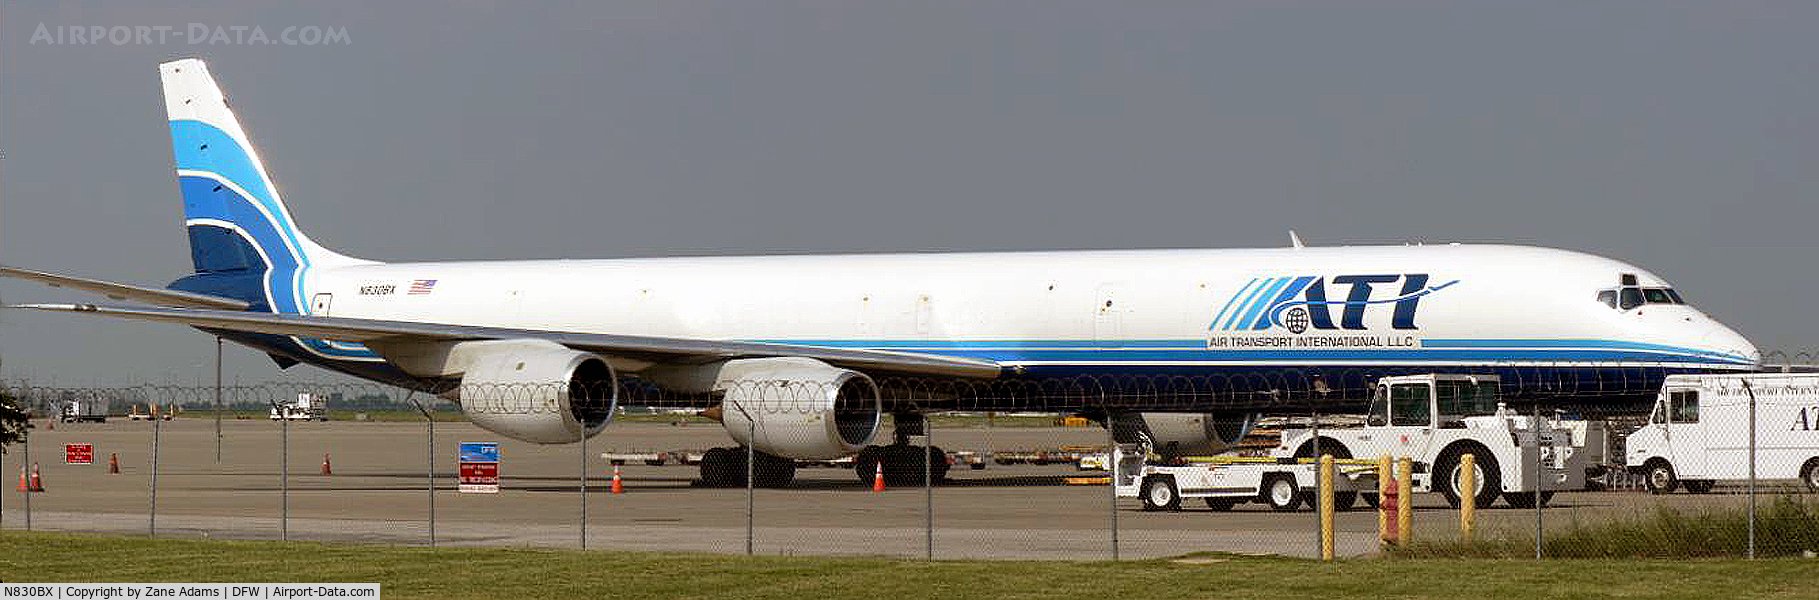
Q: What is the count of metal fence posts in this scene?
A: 11